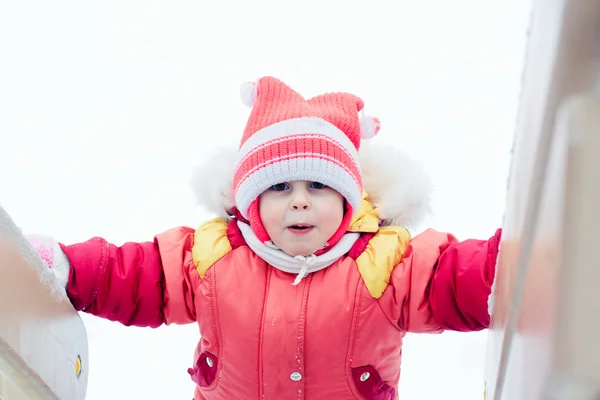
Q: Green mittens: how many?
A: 0